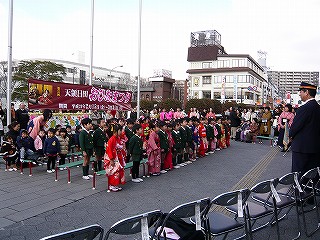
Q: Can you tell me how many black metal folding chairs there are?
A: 7